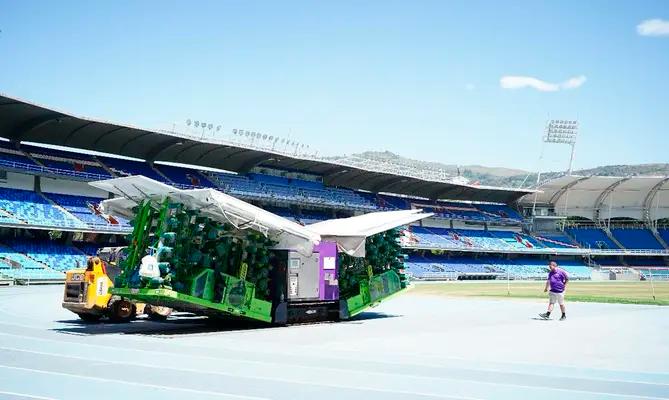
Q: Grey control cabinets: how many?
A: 1